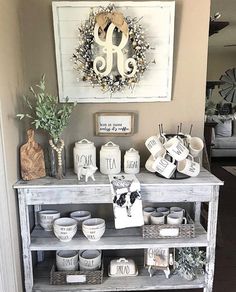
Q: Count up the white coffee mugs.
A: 11